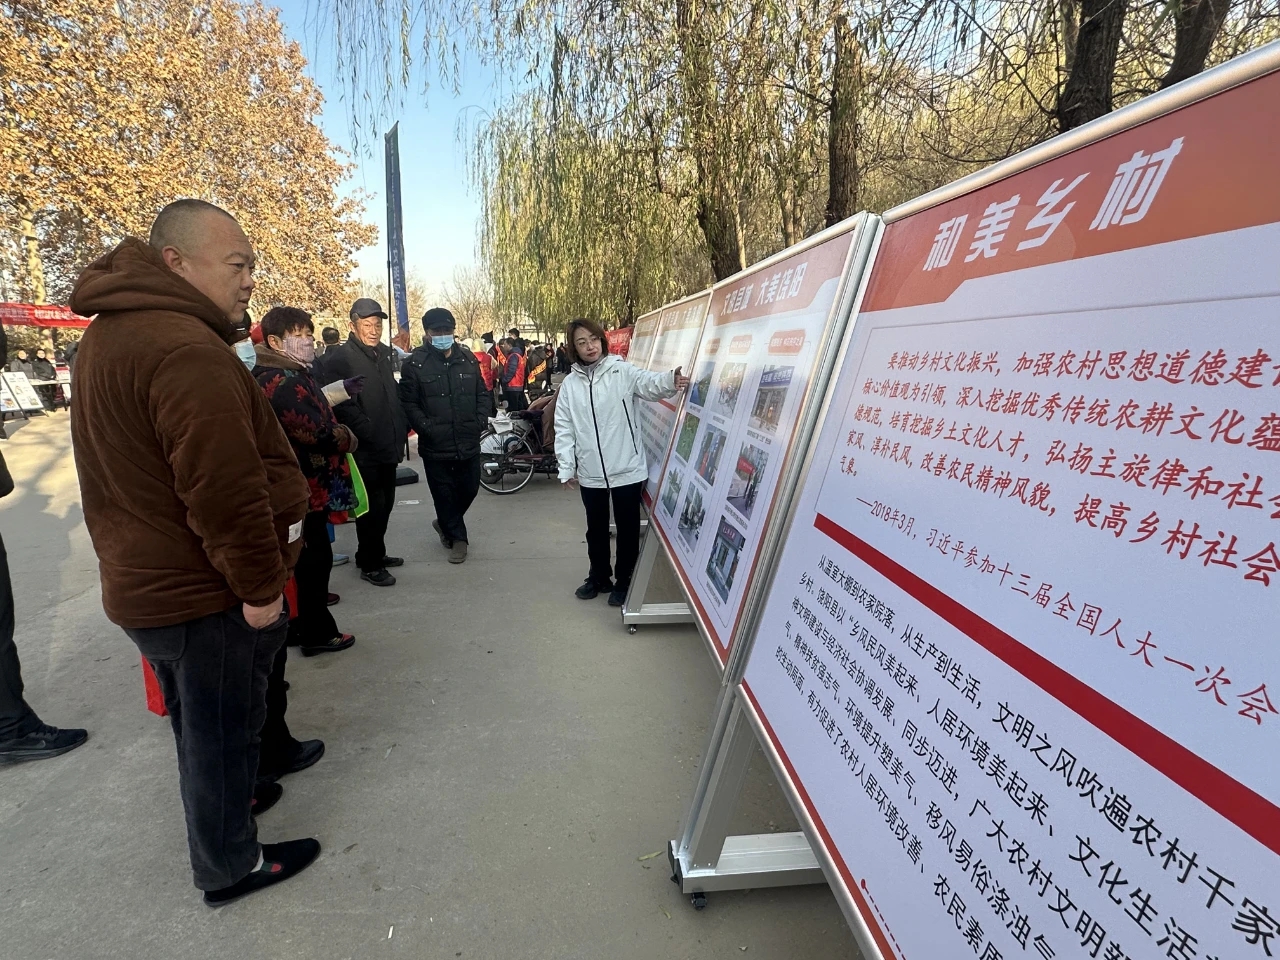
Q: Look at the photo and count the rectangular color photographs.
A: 9